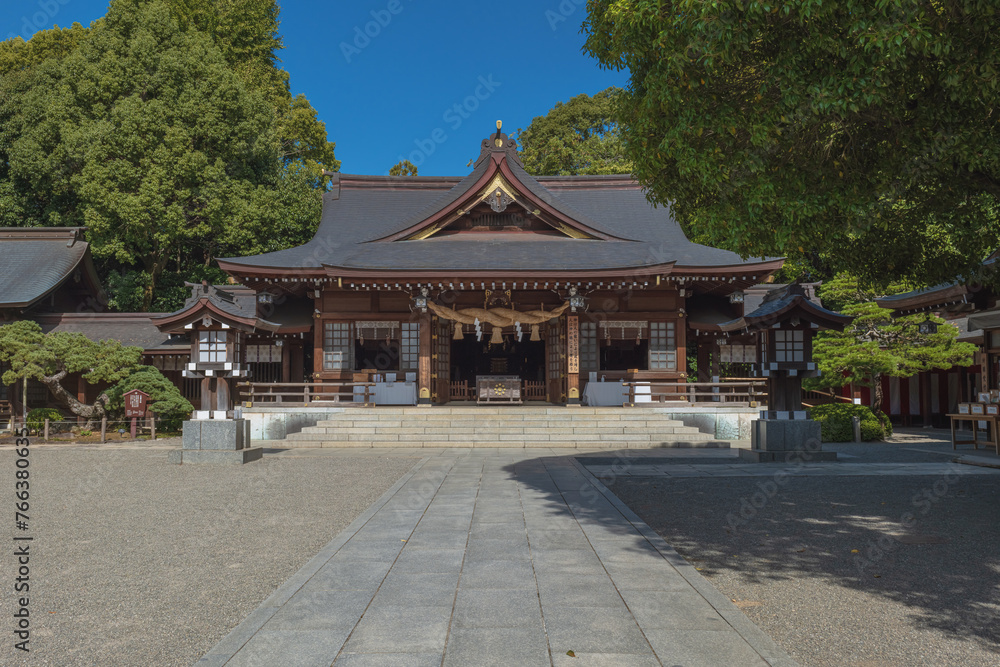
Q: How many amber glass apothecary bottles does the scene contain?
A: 0